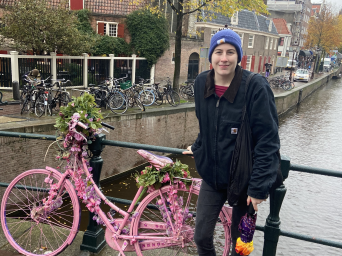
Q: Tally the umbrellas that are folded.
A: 1